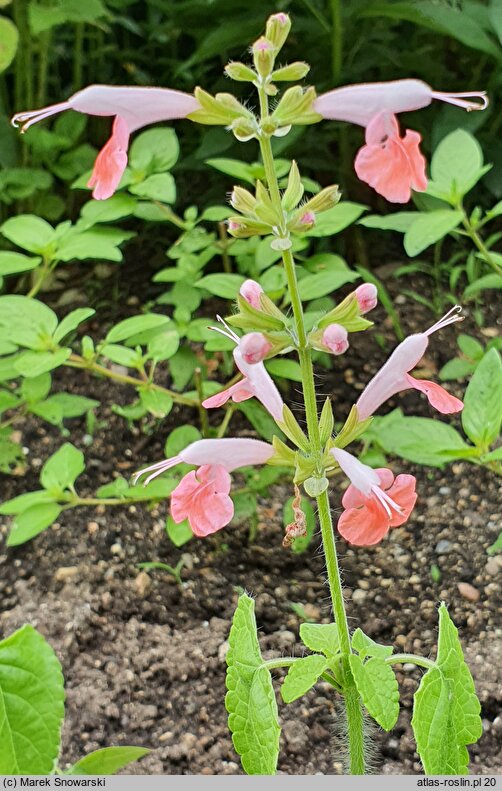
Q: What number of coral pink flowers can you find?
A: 6